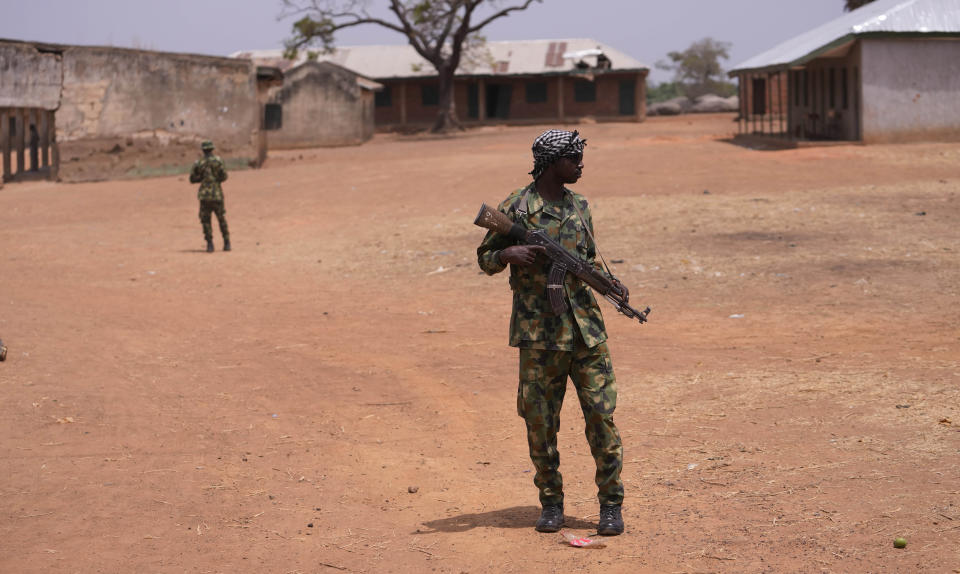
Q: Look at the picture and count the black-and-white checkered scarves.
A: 1